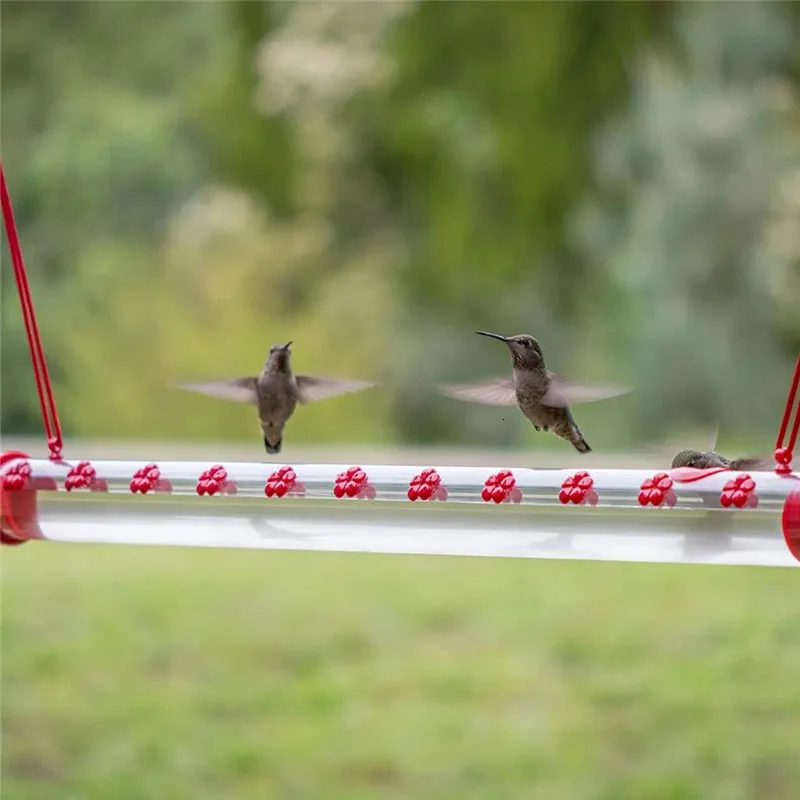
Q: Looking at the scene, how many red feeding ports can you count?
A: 11